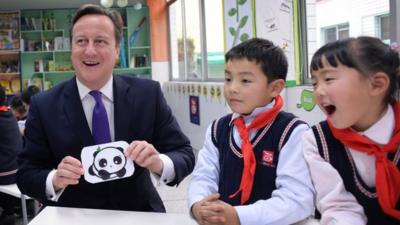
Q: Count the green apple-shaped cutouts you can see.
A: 1